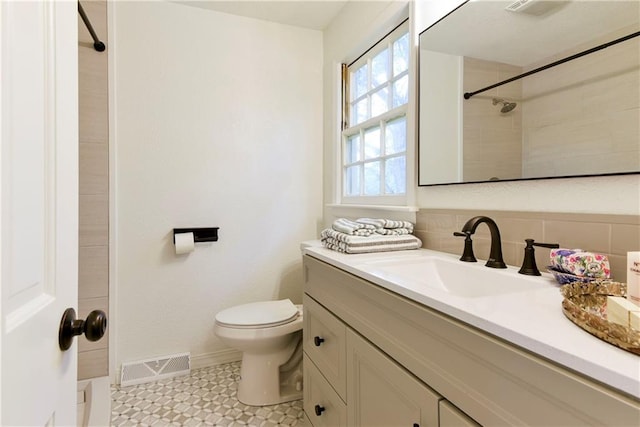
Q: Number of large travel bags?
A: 0